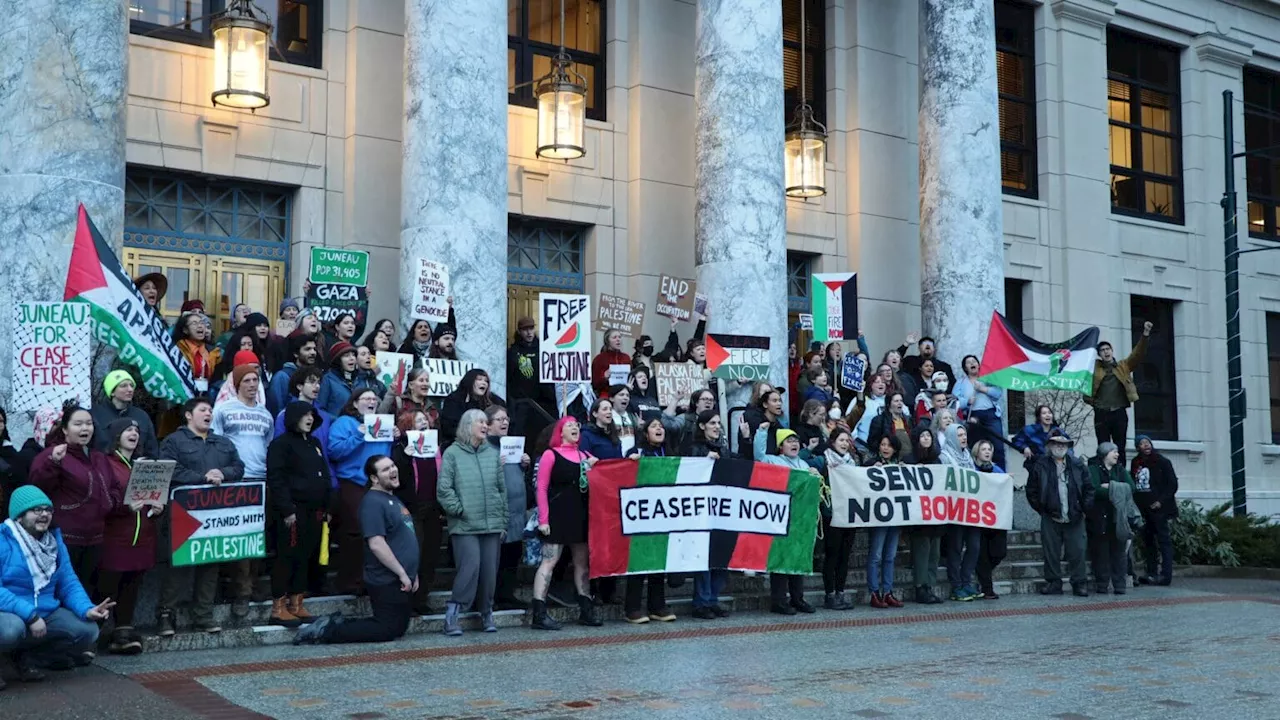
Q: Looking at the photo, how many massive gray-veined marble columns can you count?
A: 4